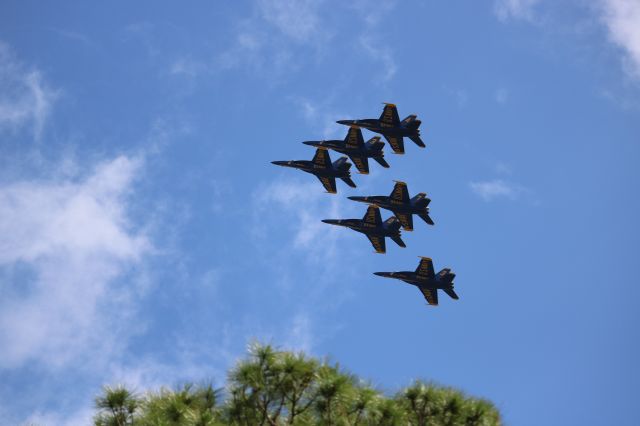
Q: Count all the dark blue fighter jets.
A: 6